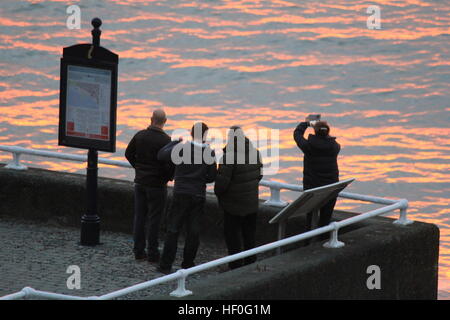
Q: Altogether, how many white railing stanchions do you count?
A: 5